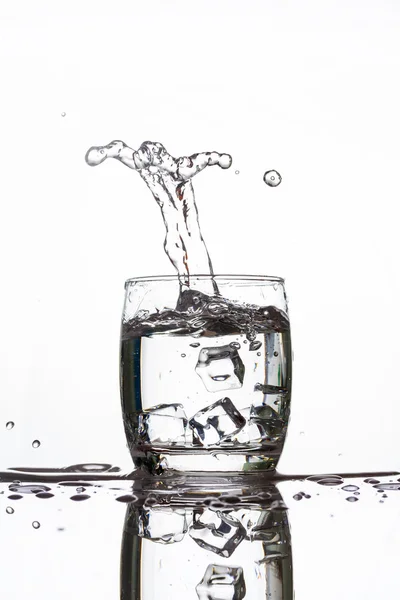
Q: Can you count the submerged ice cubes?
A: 4